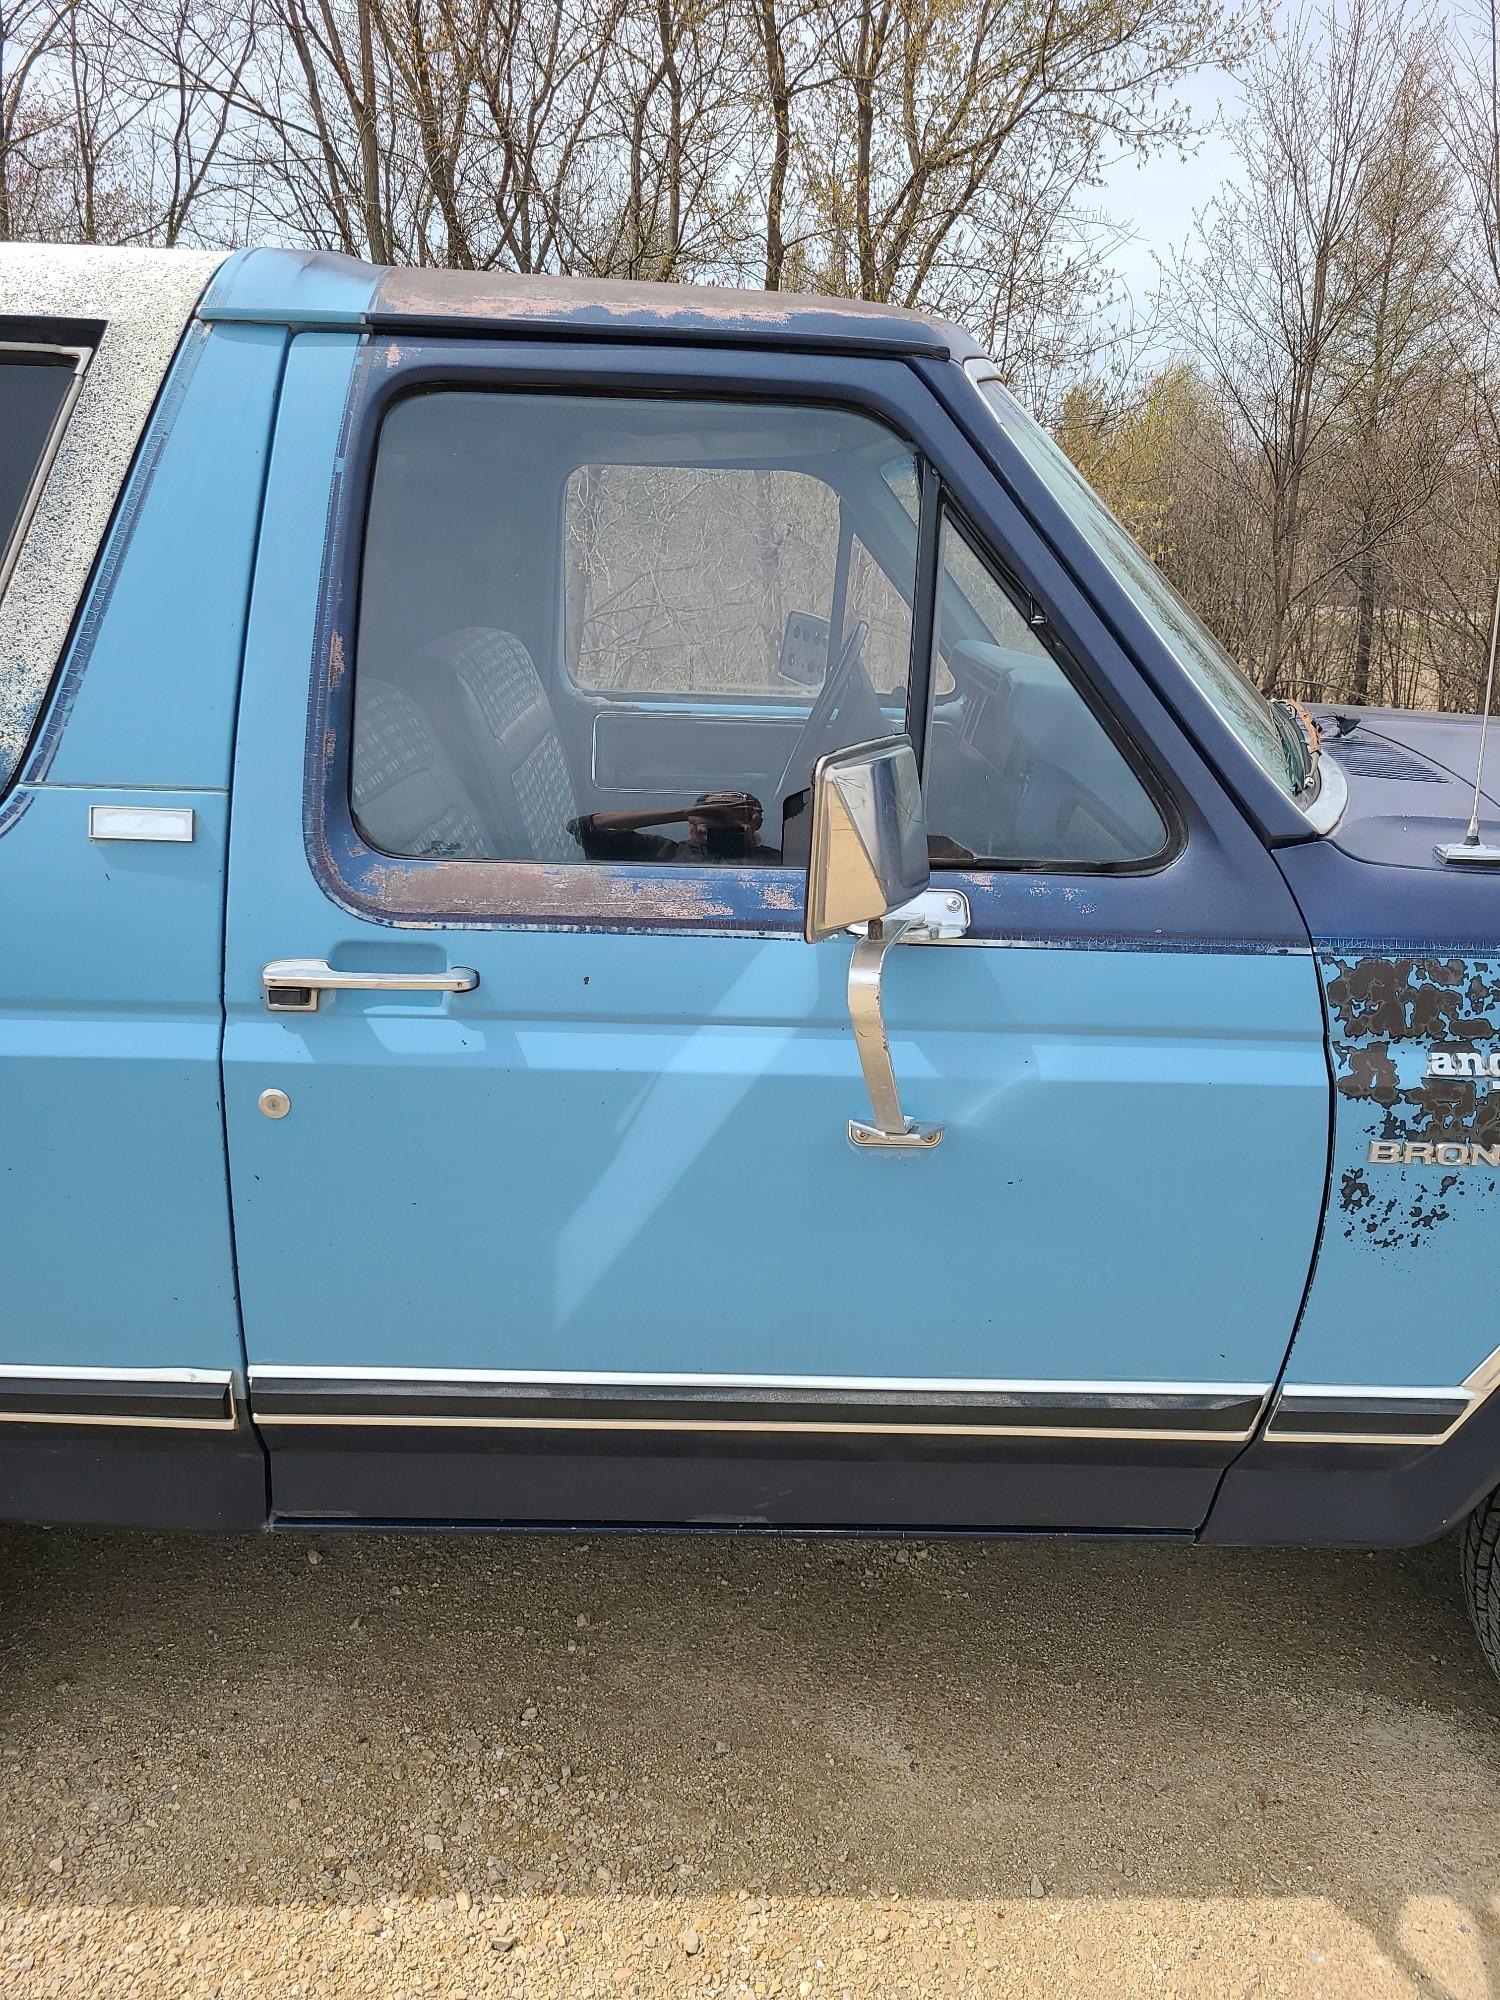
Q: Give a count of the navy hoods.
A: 1